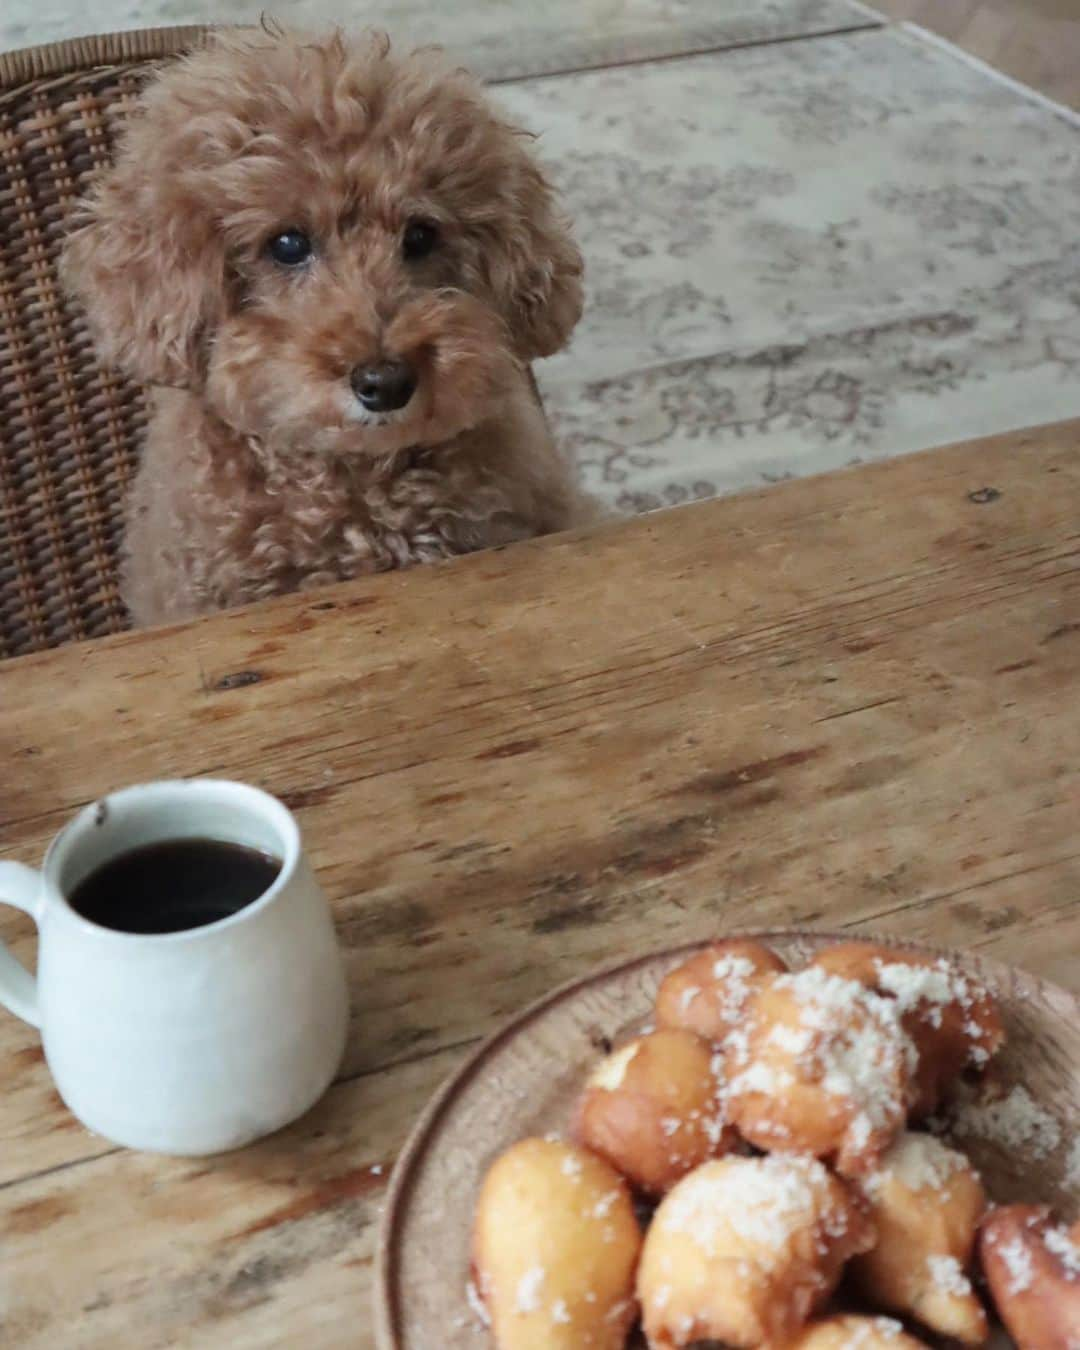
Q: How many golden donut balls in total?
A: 9